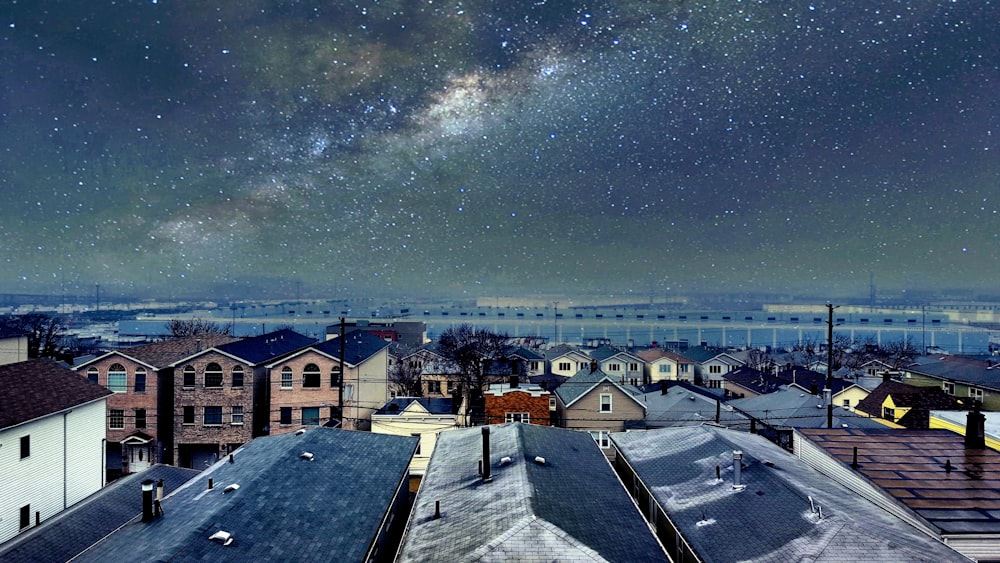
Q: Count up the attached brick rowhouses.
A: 3